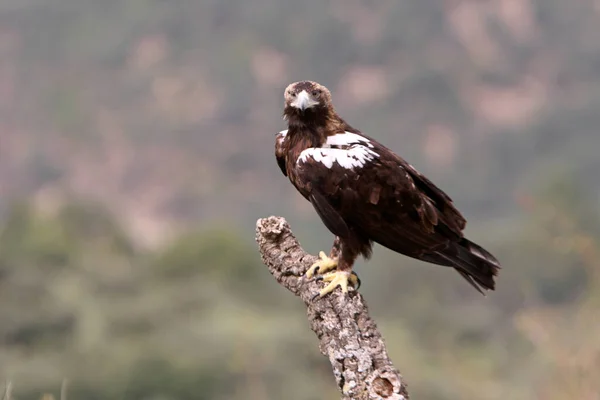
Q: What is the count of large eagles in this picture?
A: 1